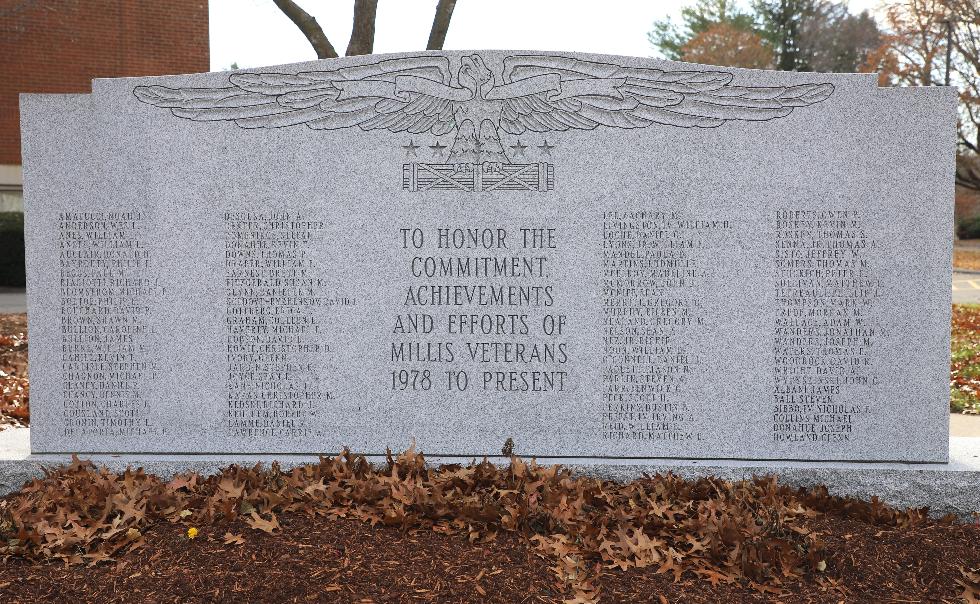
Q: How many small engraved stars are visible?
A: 4